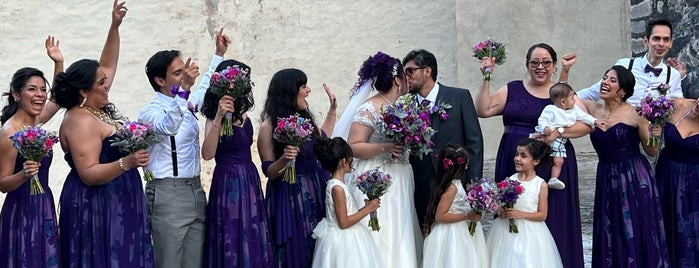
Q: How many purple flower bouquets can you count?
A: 10